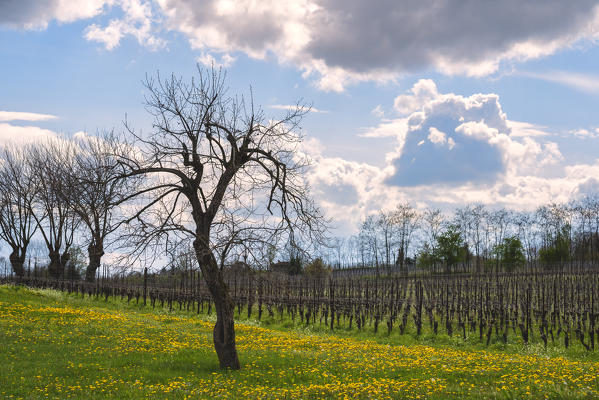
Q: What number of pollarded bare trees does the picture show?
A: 3